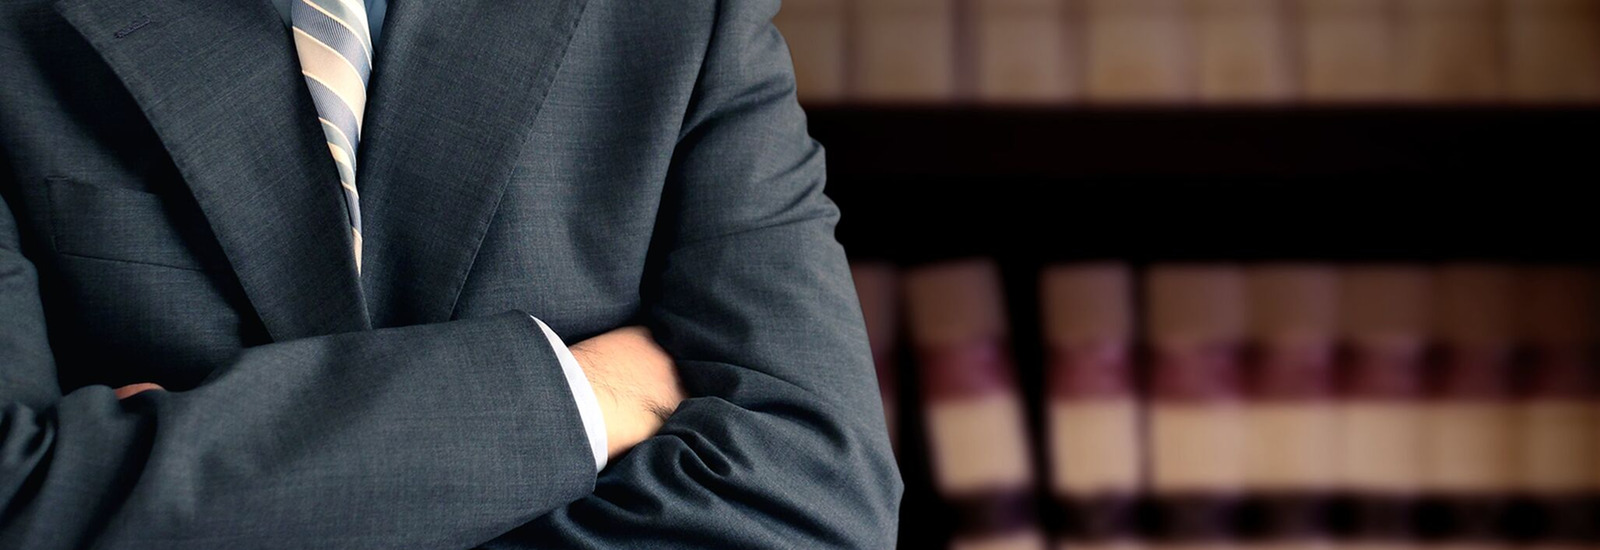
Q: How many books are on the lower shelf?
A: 8